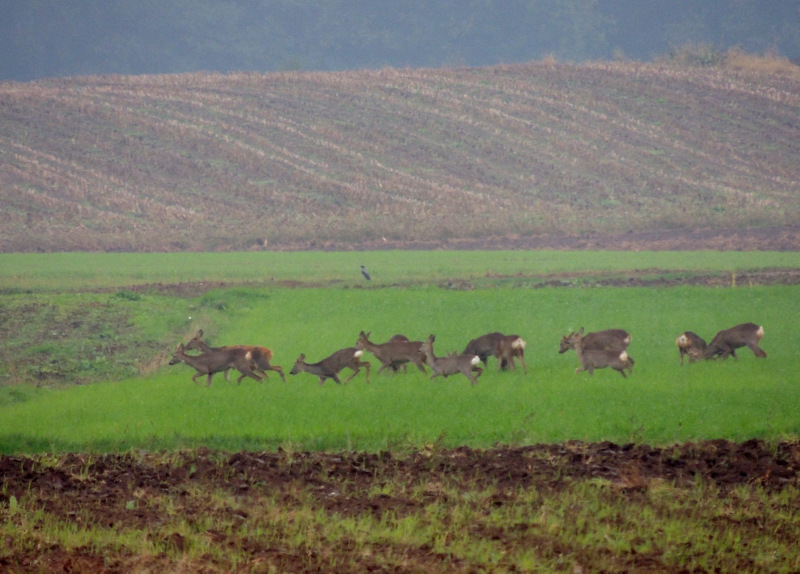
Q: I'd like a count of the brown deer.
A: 12